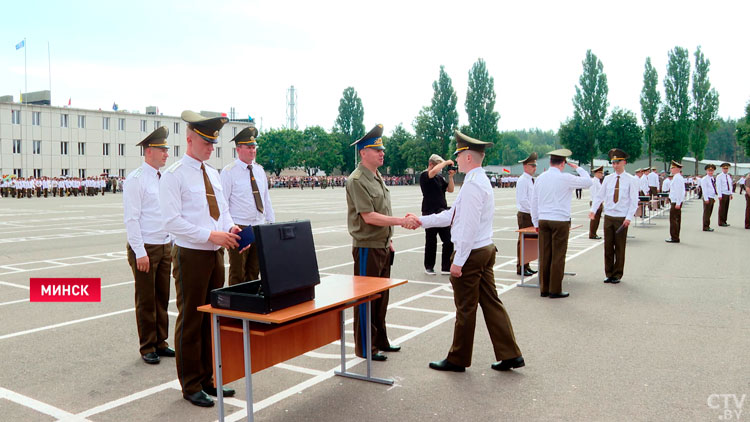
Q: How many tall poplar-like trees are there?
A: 7